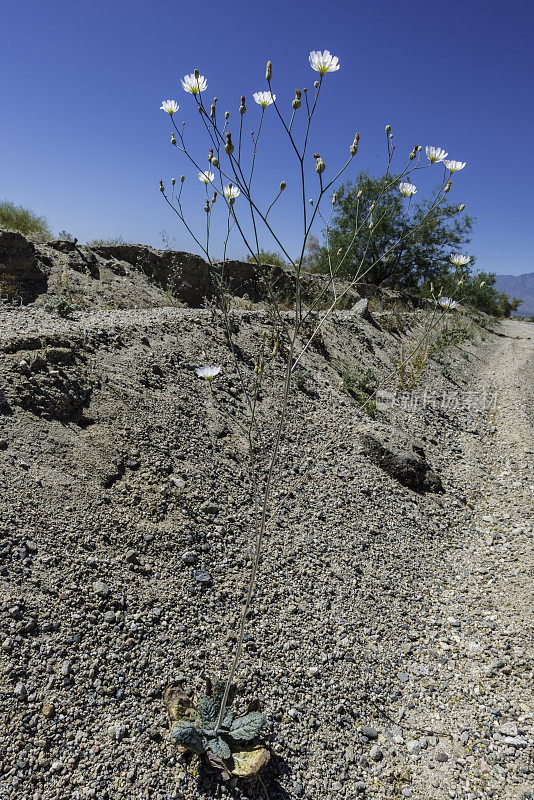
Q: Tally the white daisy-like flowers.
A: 12